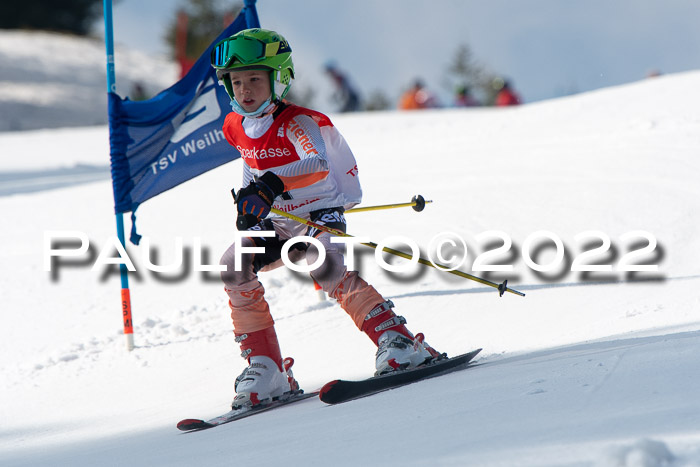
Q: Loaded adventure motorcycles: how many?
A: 0